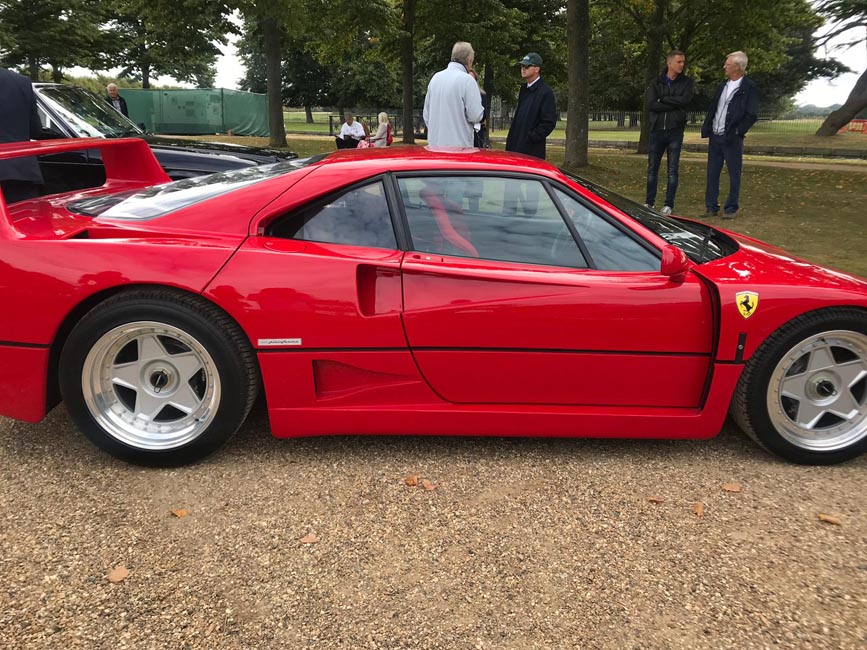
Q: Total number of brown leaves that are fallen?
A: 9